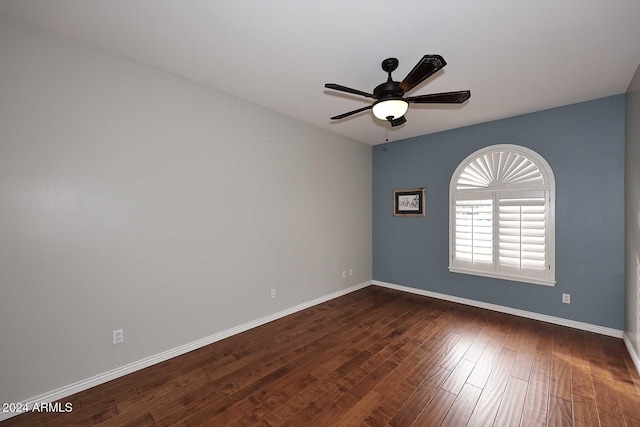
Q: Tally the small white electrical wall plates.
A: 5